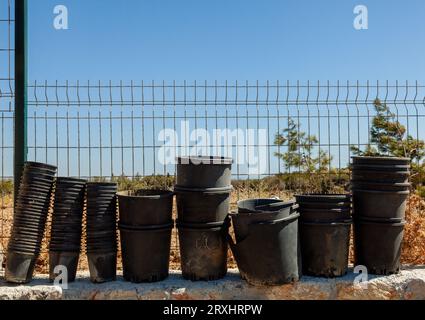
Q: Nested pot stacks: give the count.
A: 8